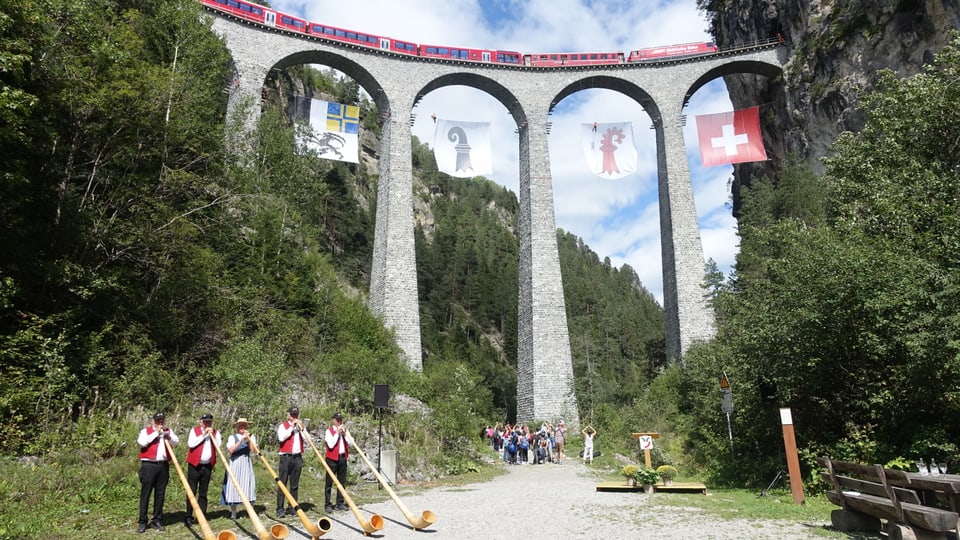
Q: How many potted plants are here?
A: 3